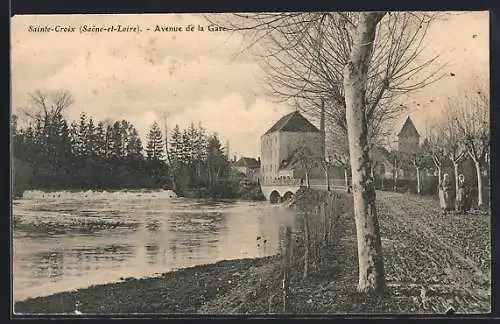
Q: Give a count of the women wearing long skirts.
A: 2